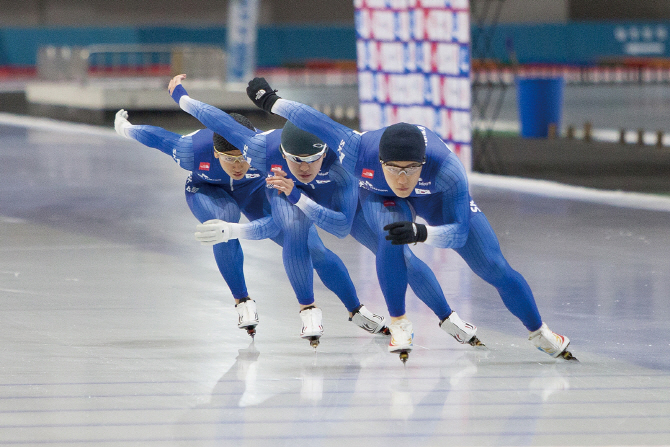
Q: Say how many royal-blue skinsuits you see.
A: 3